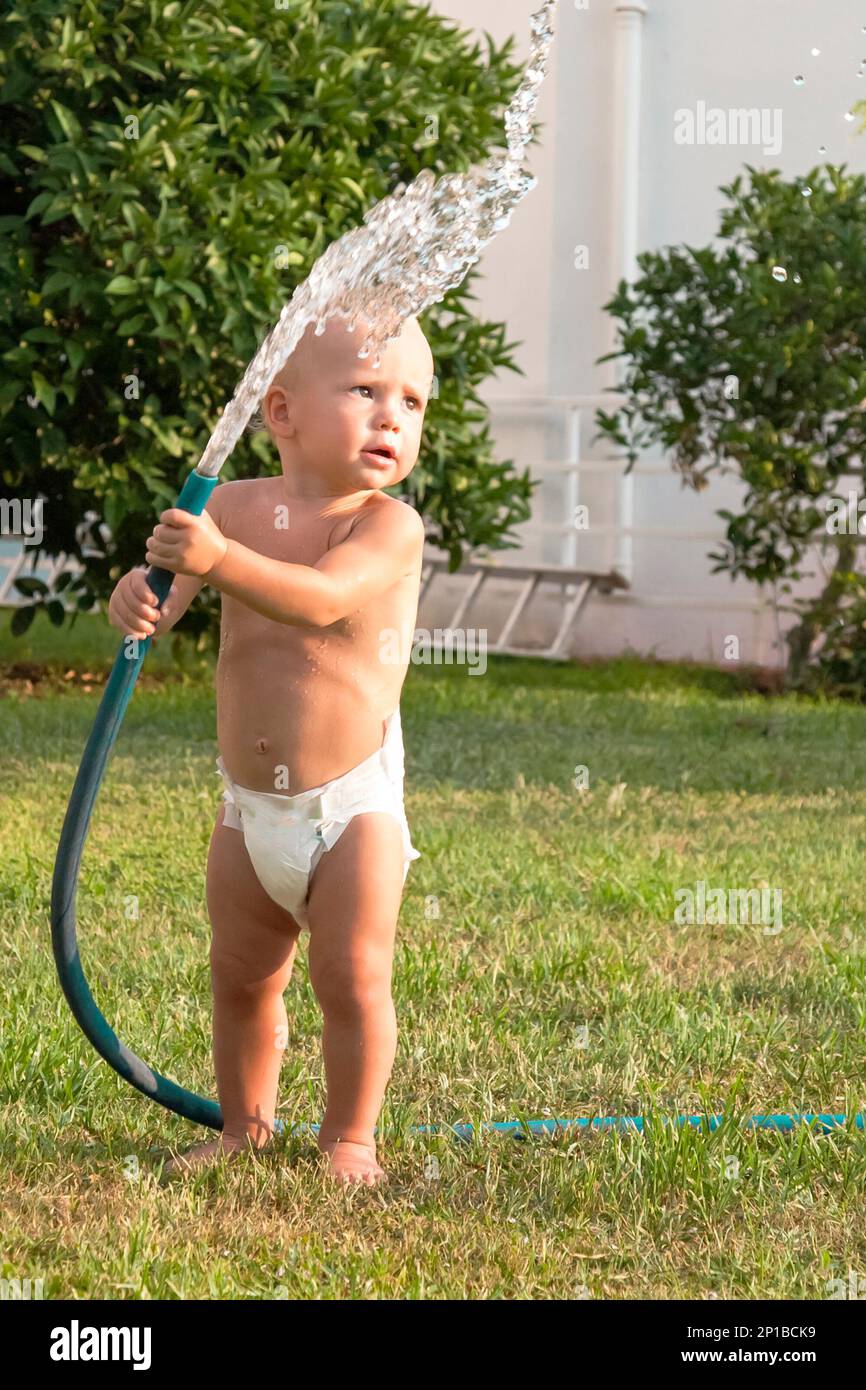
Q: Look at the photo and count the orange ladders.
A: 0